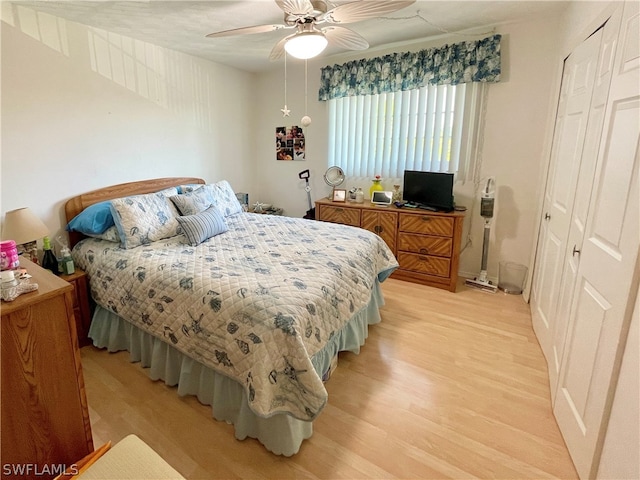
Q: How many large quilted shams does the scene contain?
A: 2